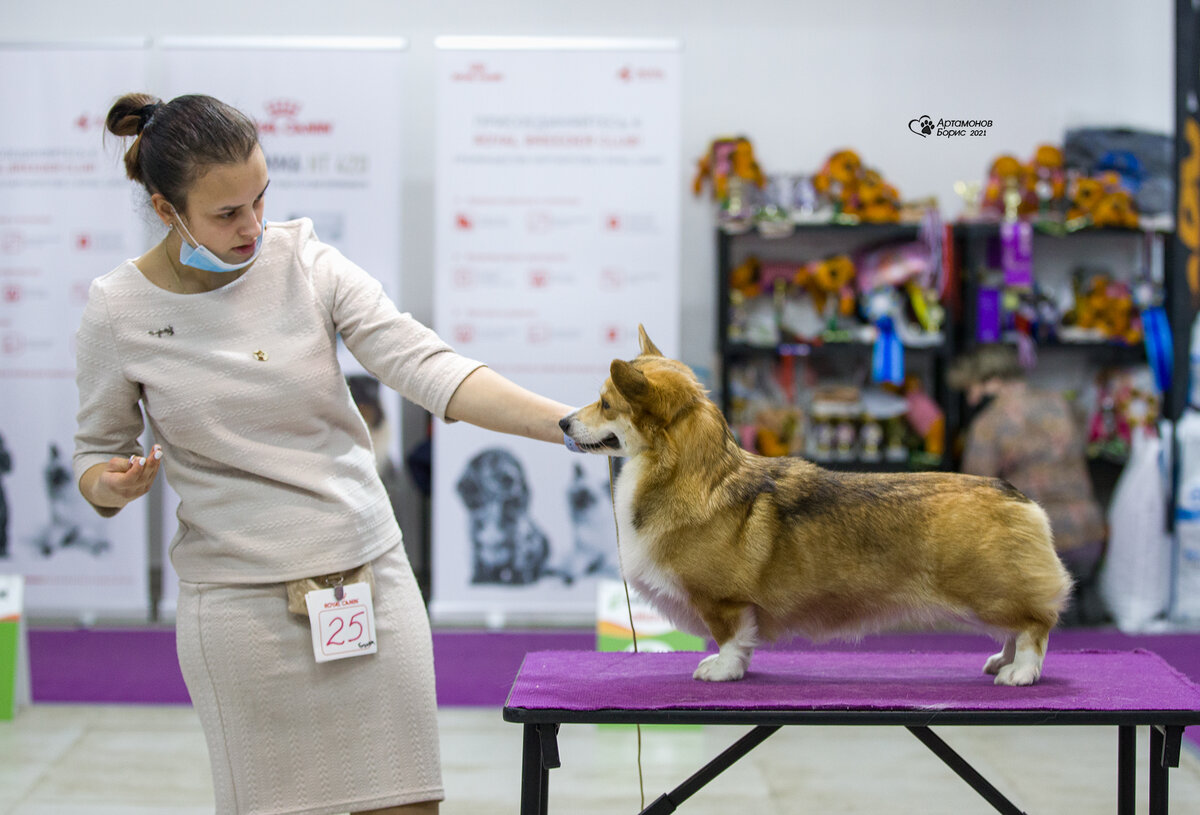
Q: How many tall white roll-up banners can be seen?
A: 3